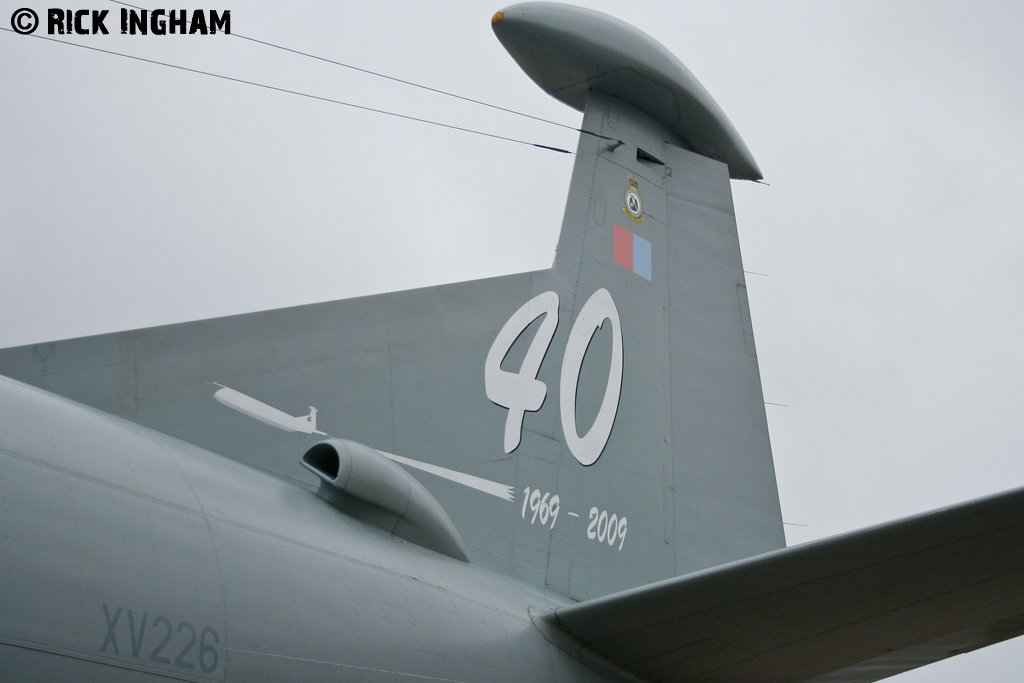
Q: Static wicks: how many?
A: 4